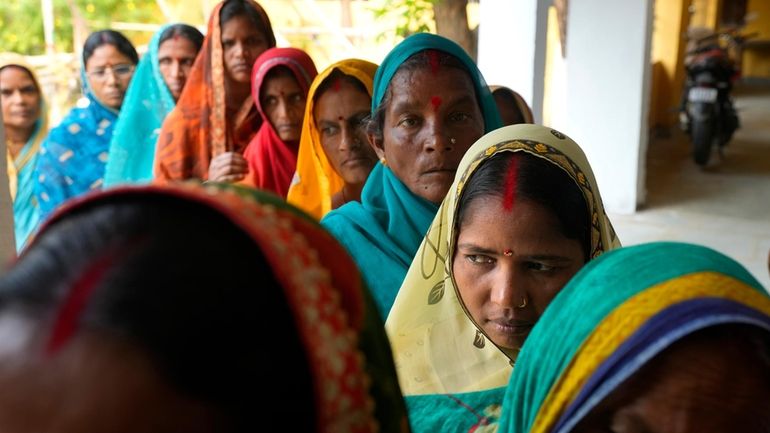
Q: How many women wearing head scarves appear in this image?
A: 11